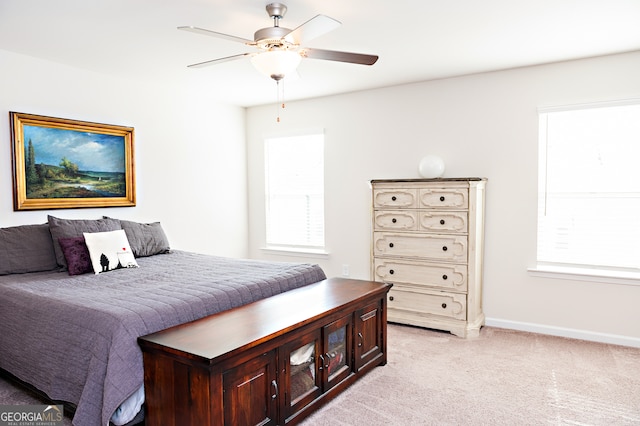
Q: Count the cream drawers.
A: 7